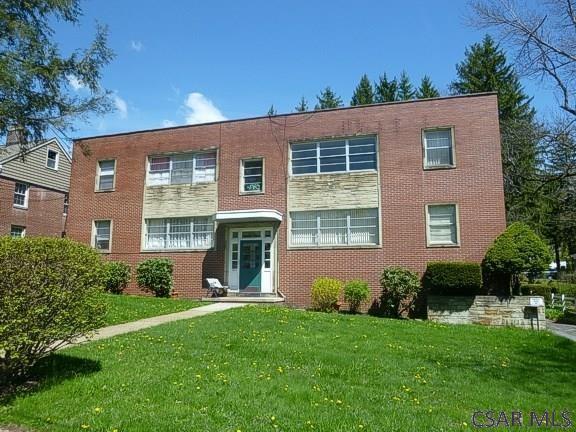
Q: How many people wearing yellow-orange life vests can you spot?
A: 0